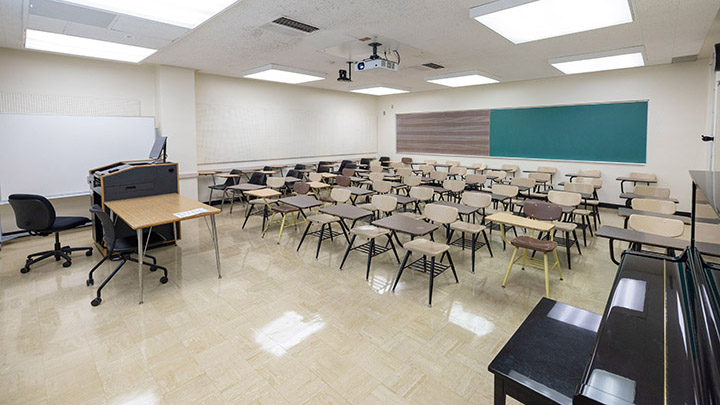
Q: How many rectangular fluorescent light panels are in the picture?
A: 7